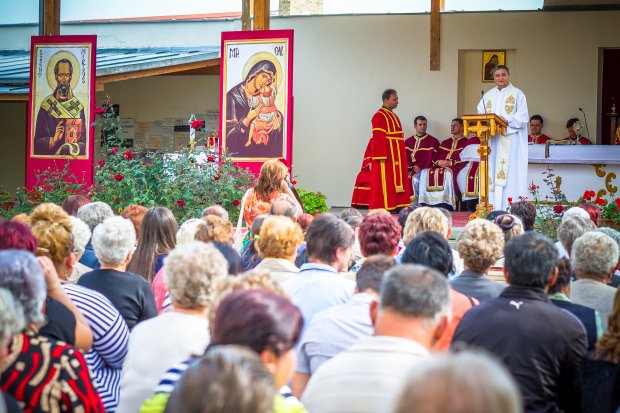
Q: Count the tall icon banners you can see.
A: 2